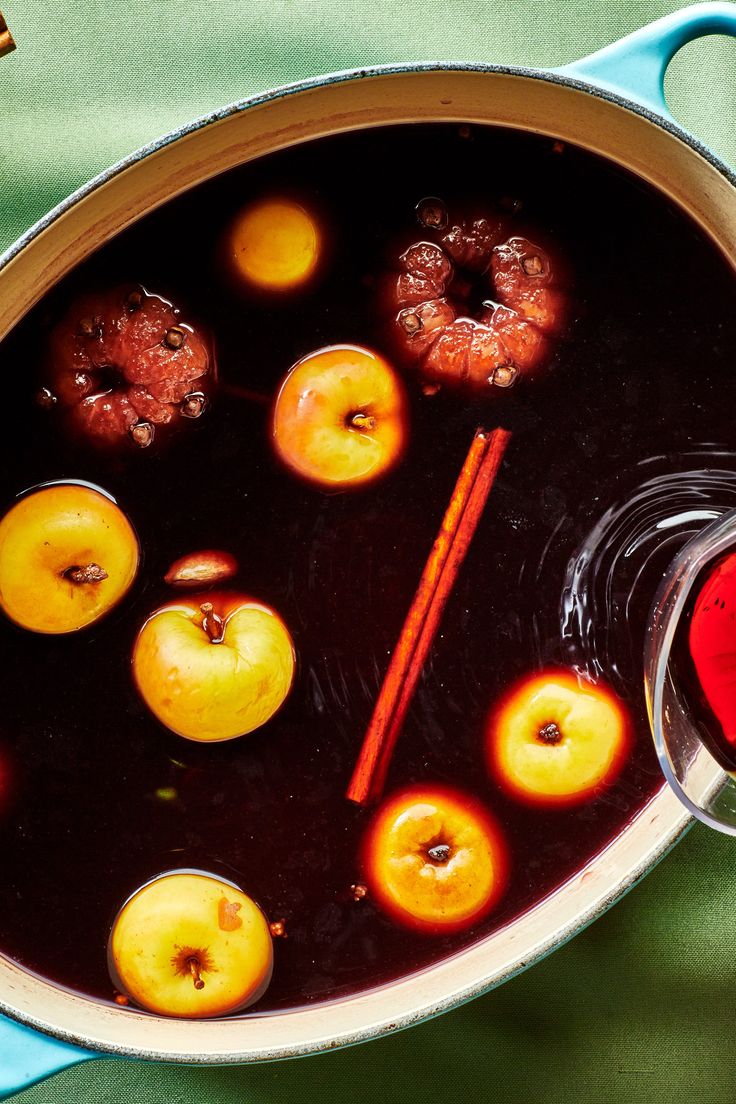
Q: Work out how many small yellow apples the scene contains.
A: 7